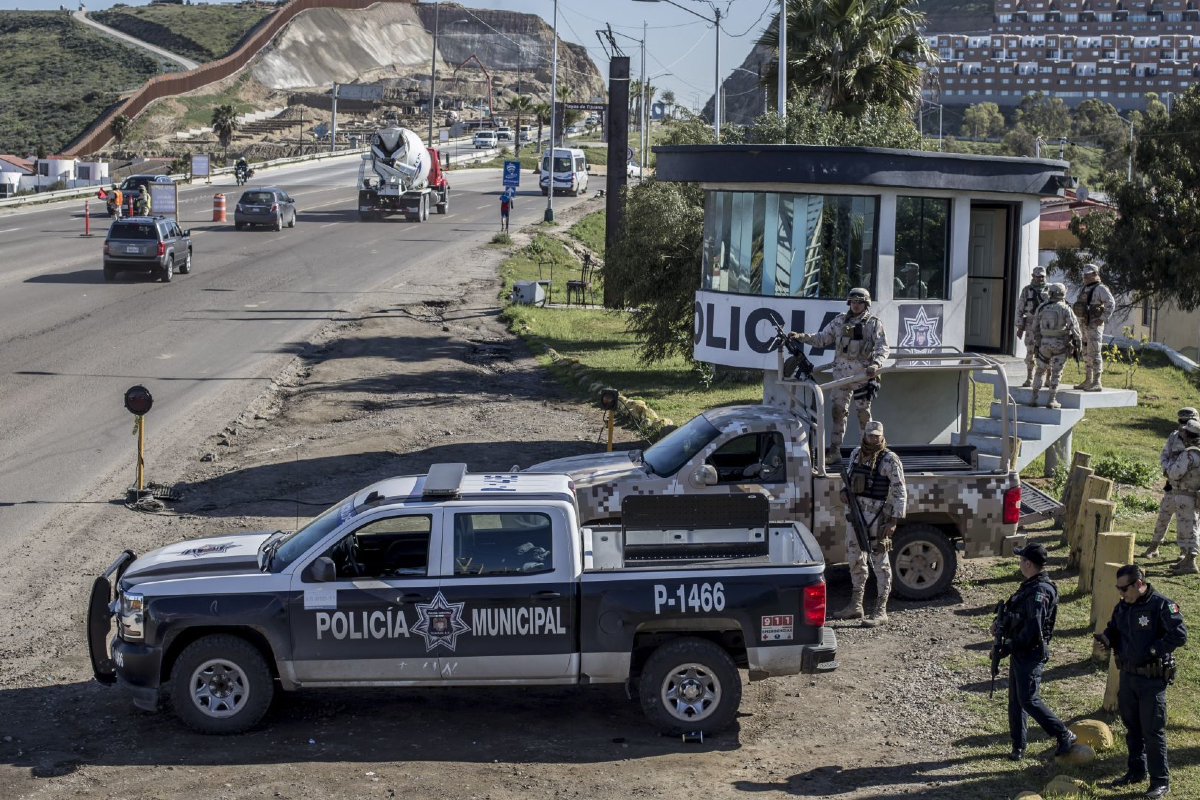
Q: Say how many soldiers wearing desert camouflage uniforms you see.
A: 7